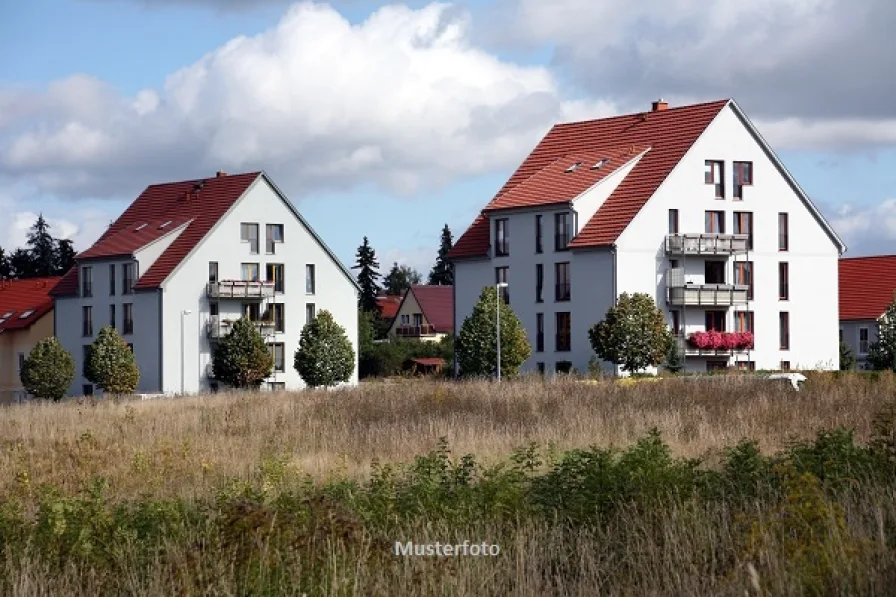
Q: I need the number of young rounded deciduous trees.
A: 6